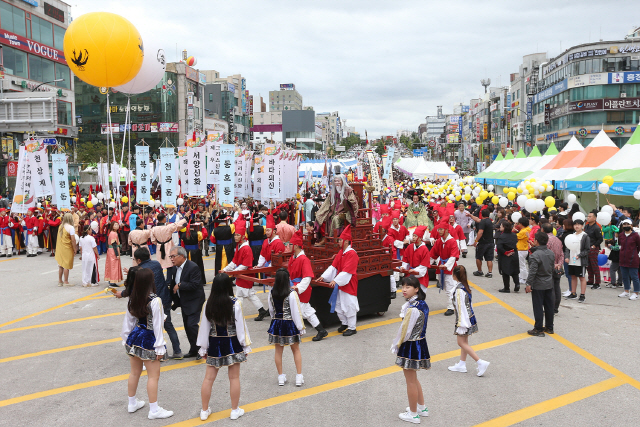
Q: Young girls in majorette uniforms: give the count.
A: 5